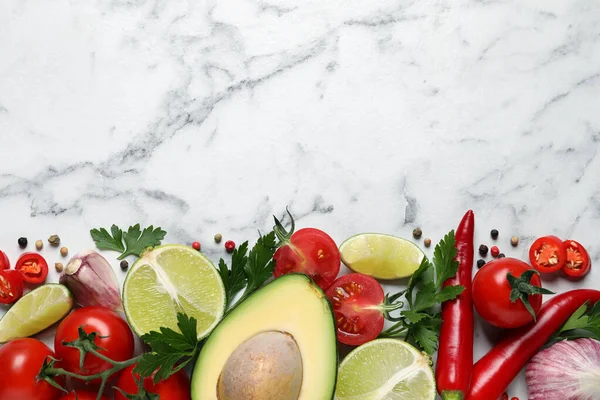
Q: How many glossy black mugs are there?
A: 0